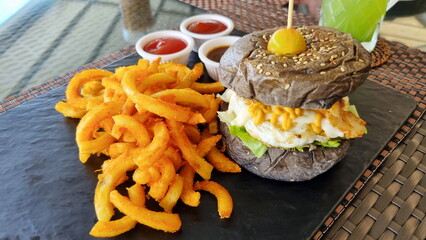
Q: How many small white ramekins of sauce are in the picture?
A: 3